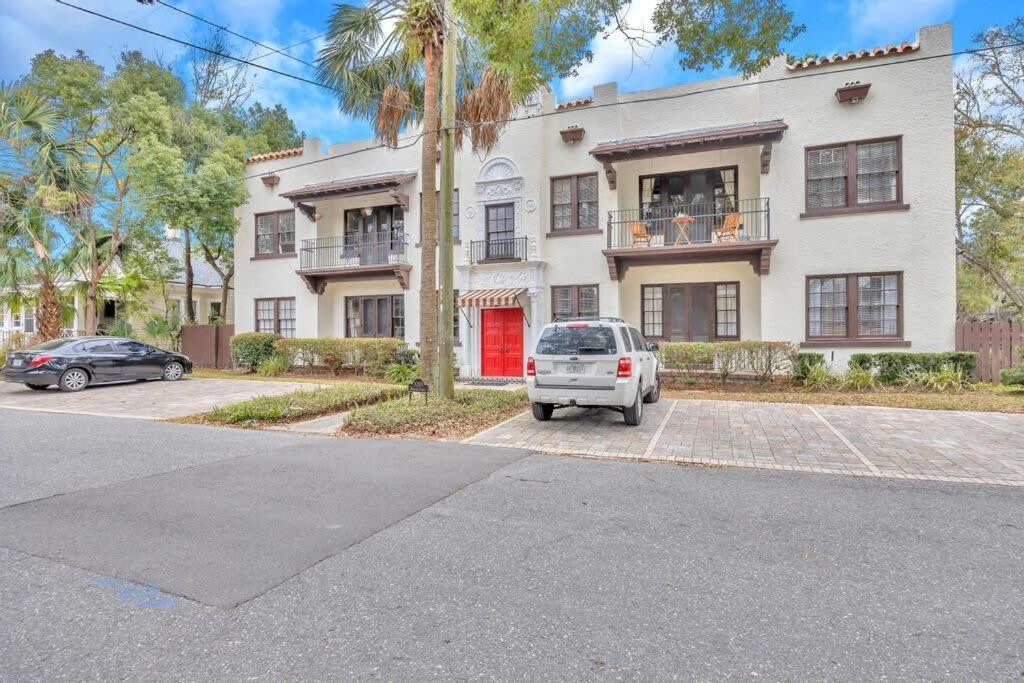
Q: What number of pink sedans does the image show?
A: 0